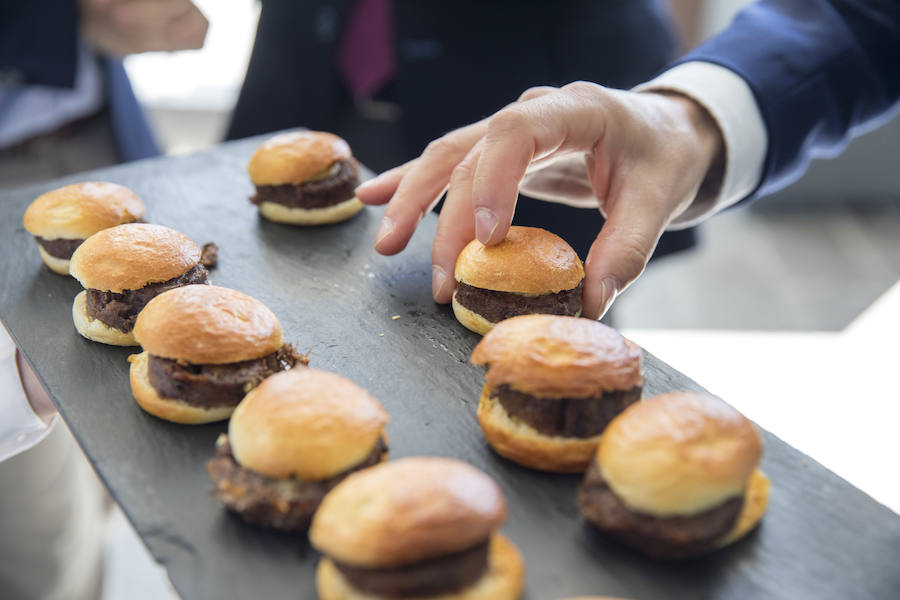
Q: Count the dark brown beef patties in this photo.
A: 9